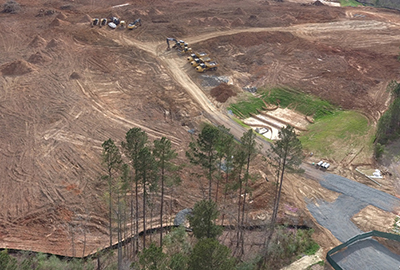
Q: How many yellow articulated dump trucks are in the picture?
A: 3